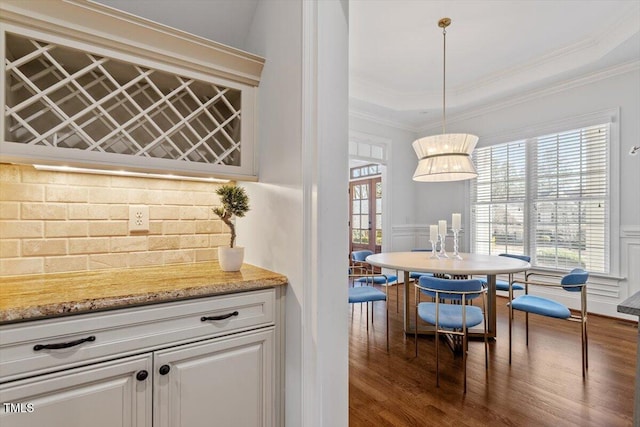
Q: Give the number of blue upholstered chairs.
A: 6